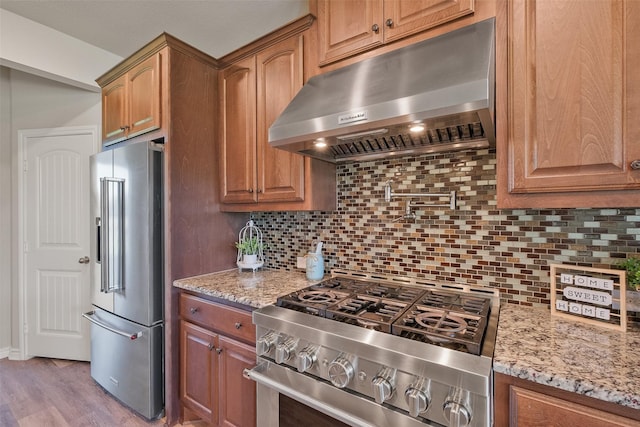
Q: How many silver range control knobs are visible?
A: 7